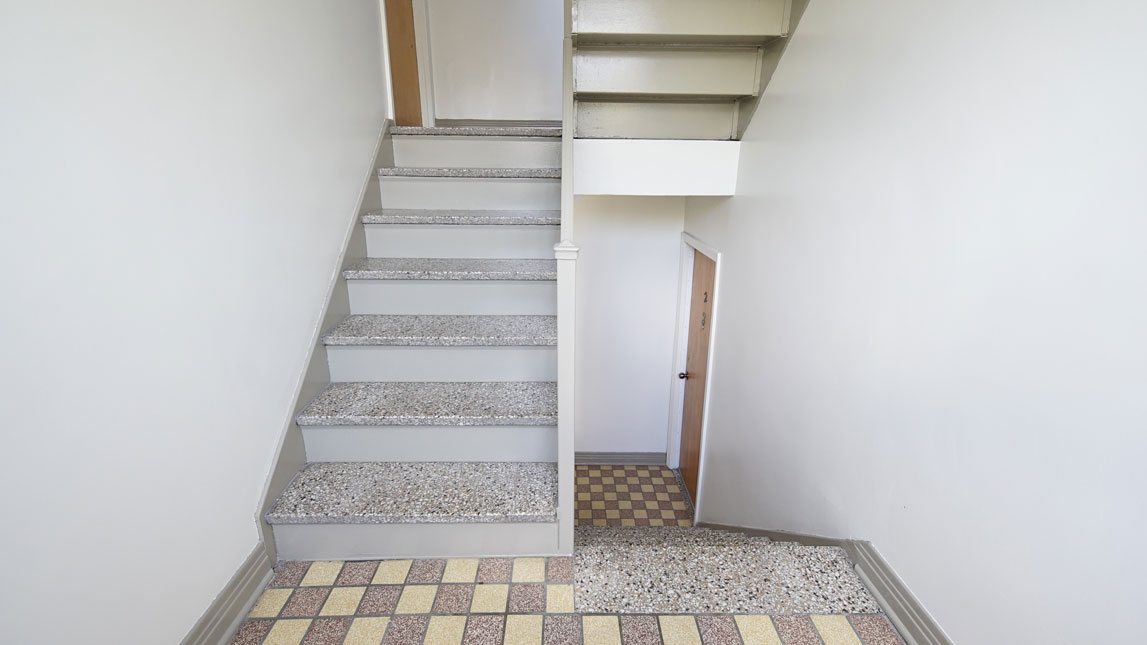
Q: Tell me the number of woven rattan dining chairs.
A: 0